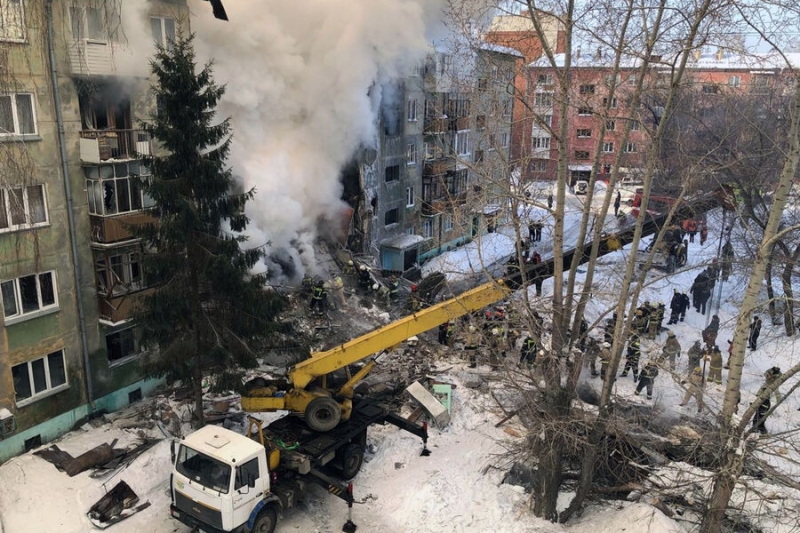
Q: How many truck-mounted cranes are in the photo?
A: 1